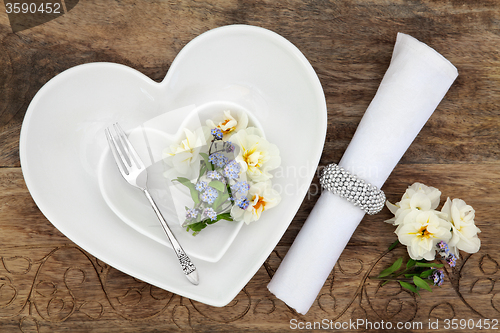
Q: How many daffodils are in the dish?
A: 4